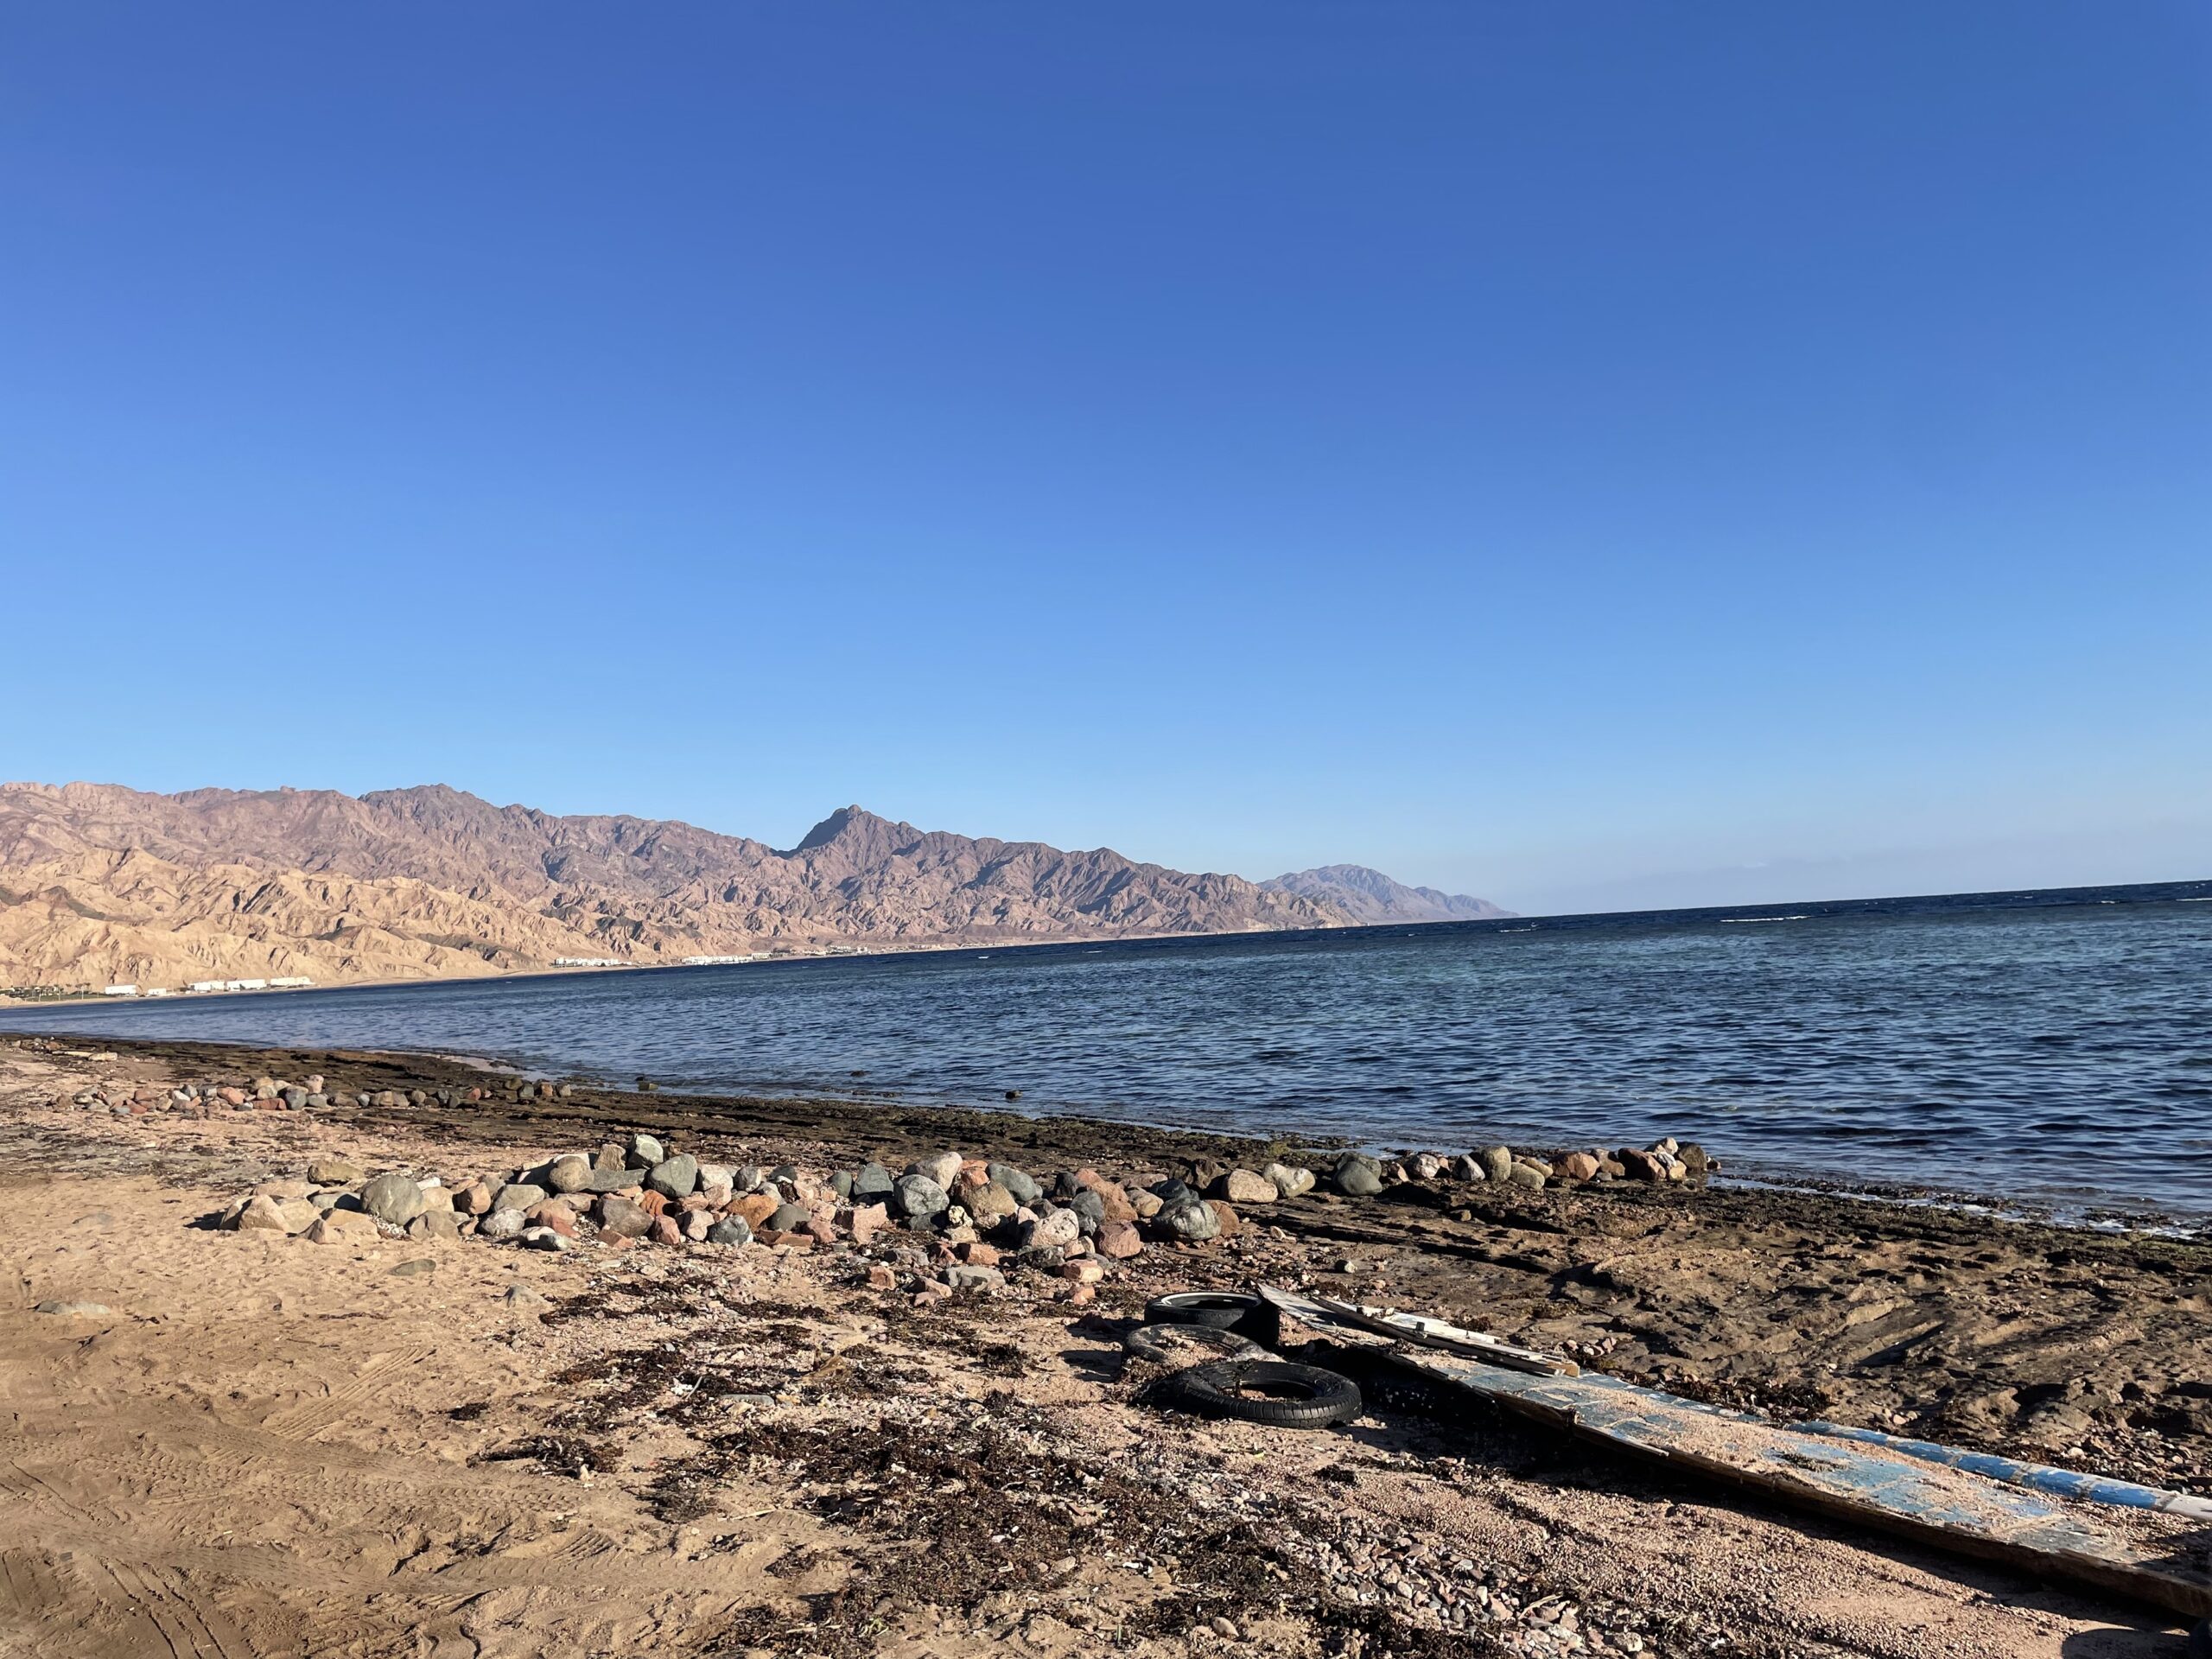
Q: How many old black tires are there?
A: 3